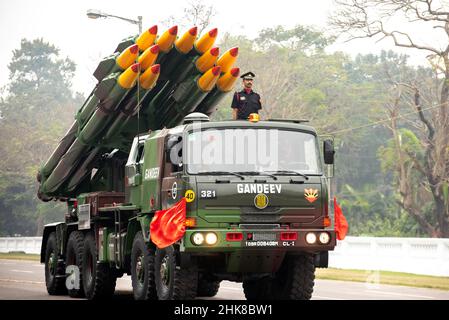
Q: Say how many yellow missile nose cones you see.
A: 12